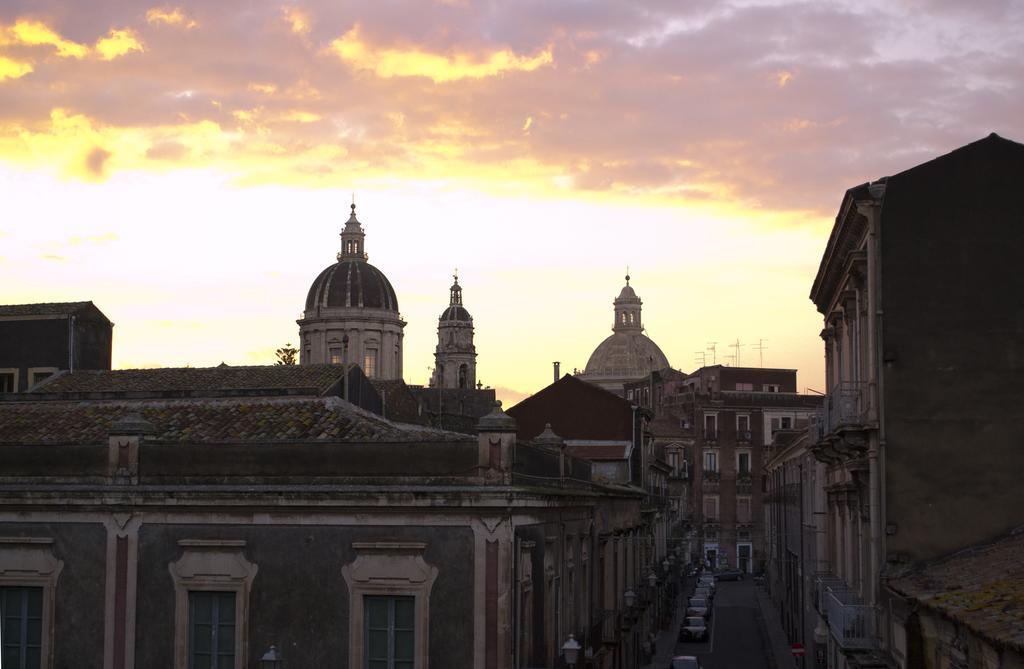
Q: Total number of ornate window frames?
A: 3